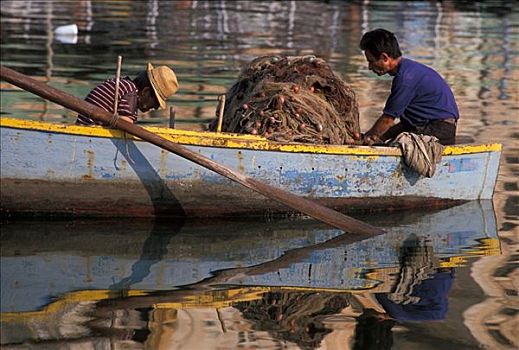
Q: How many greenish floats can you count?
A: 2